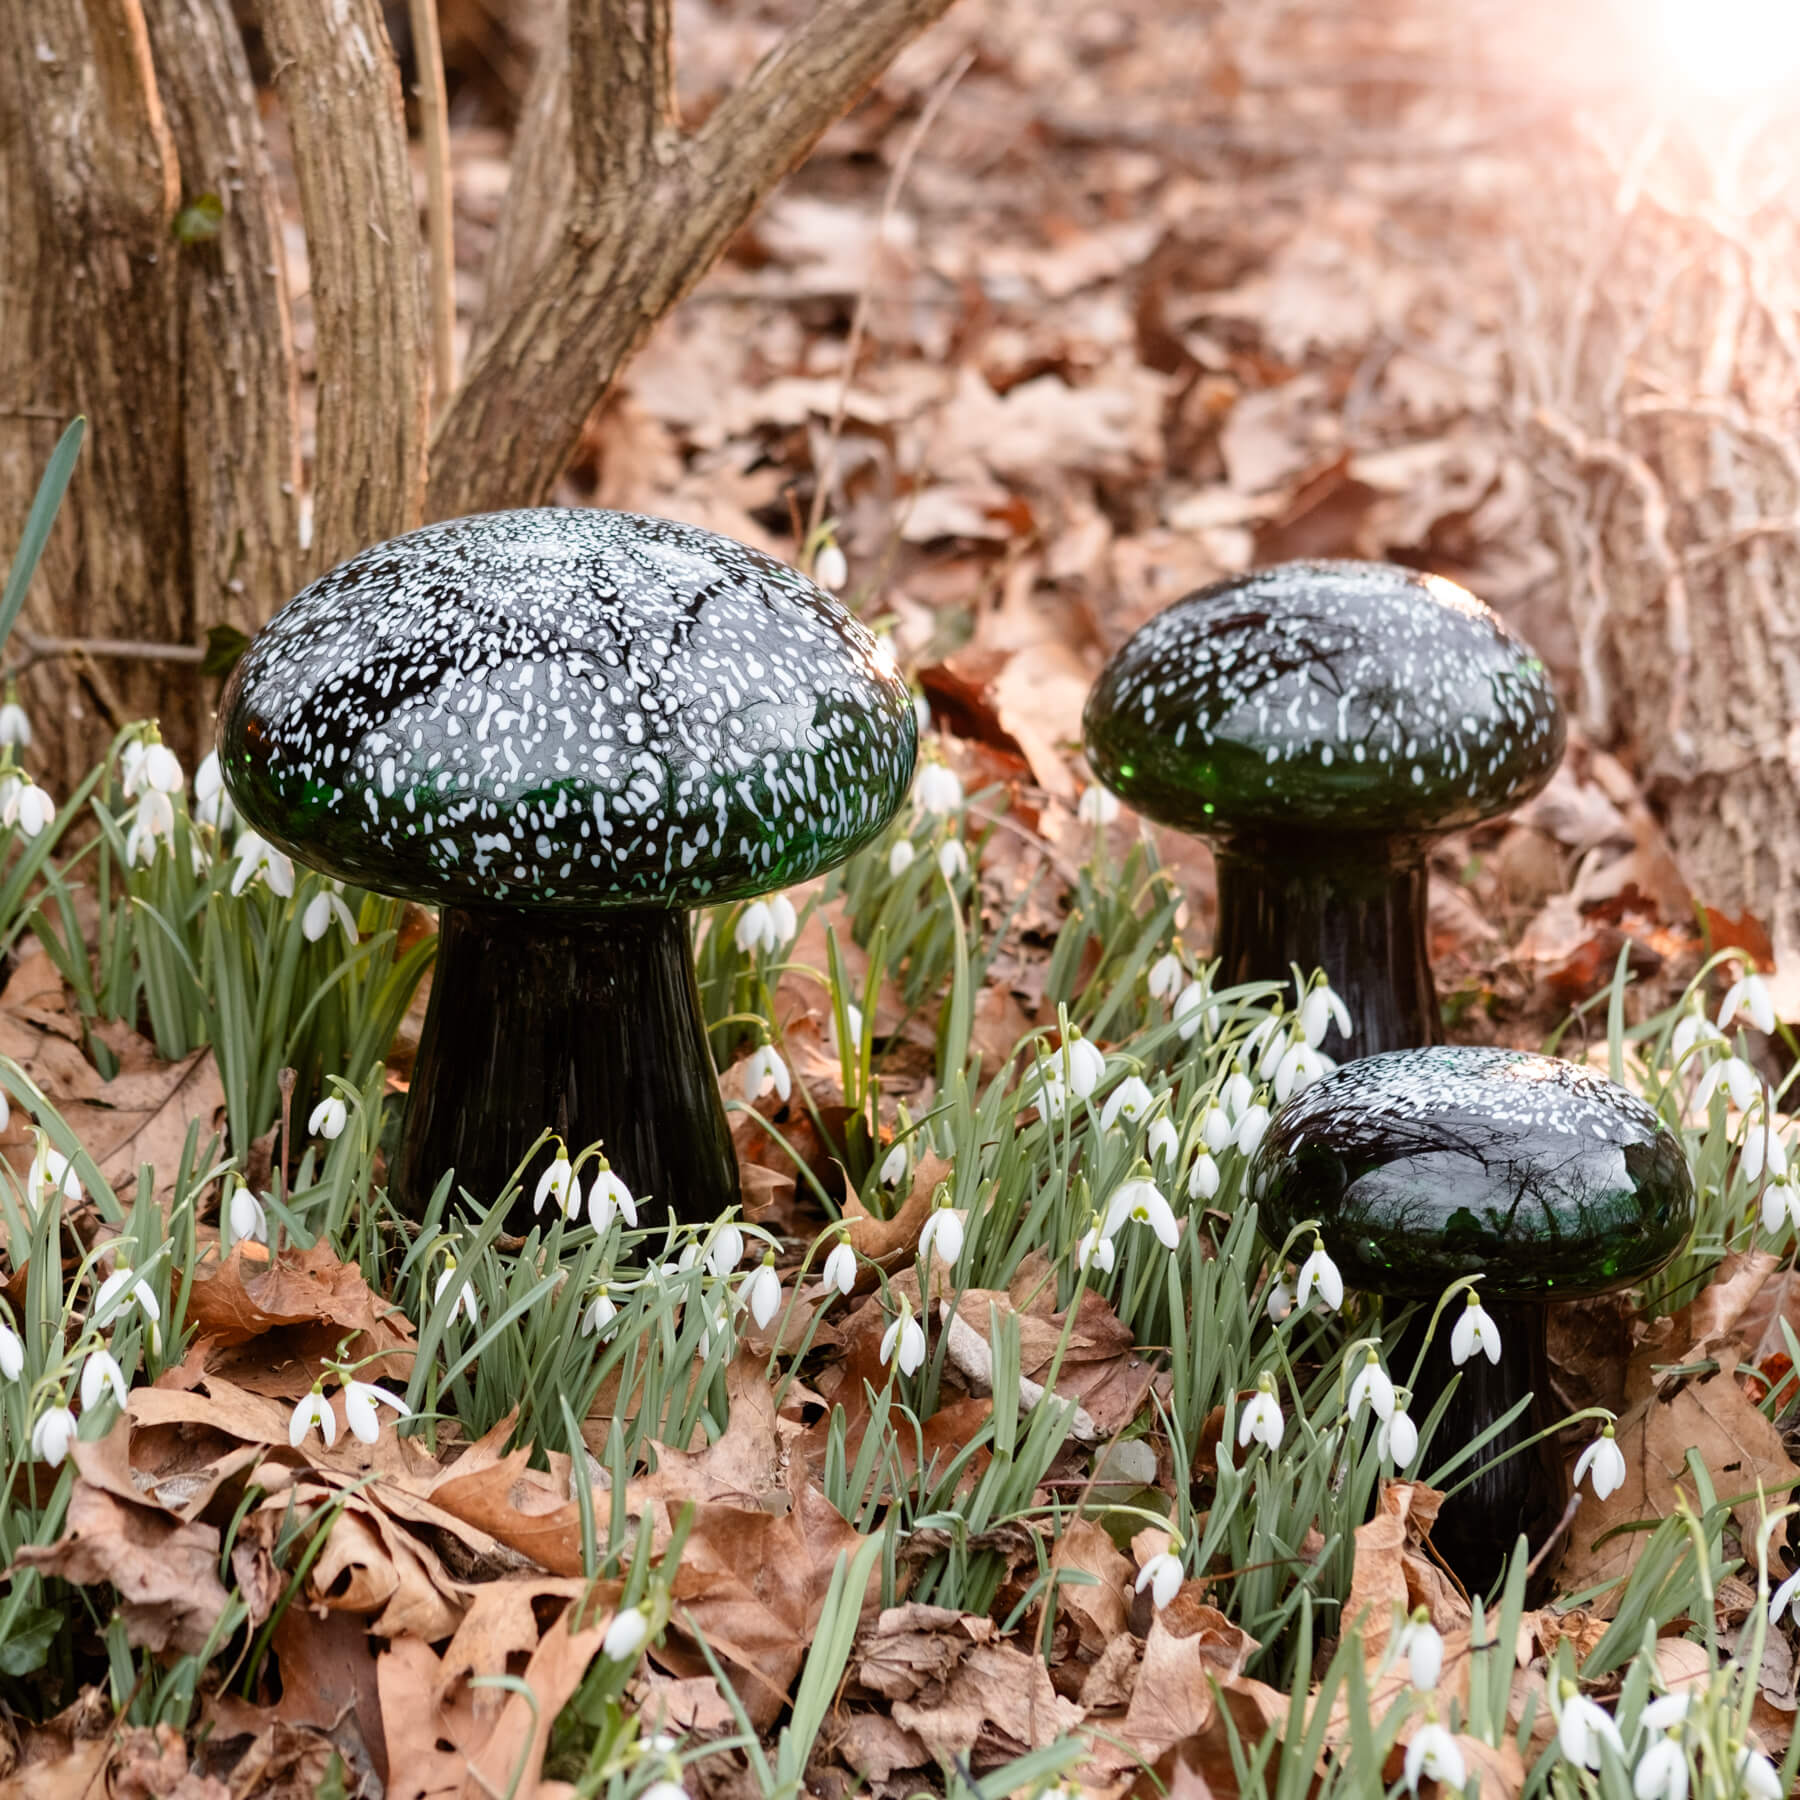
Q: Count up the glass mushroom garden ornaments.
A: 3